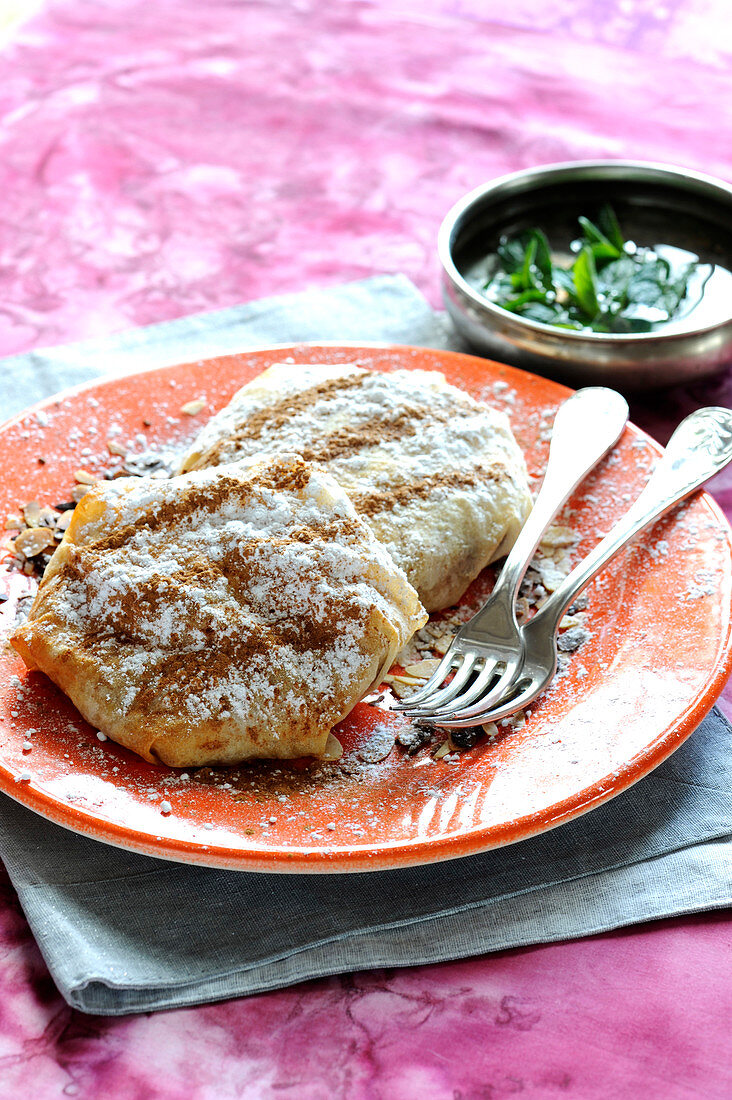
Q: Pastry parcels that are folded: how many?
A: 2